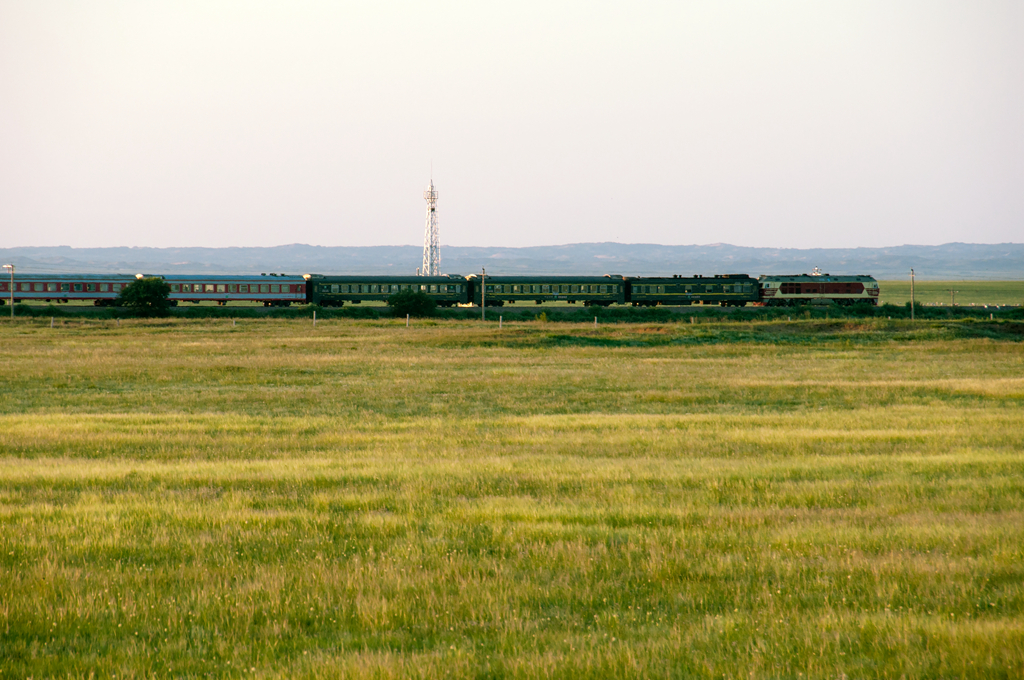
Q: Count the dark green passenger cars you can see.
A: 3